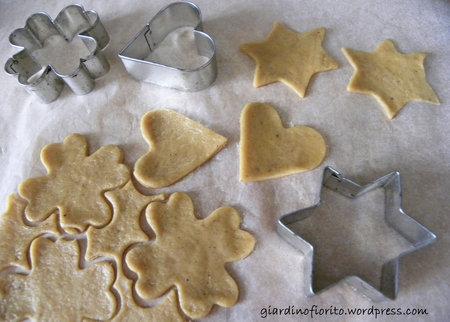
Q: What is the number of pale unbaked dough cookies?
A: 7